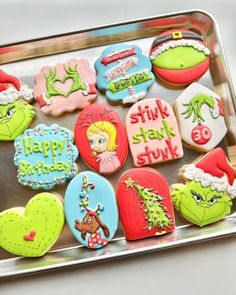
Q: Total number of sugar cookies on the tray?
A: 12